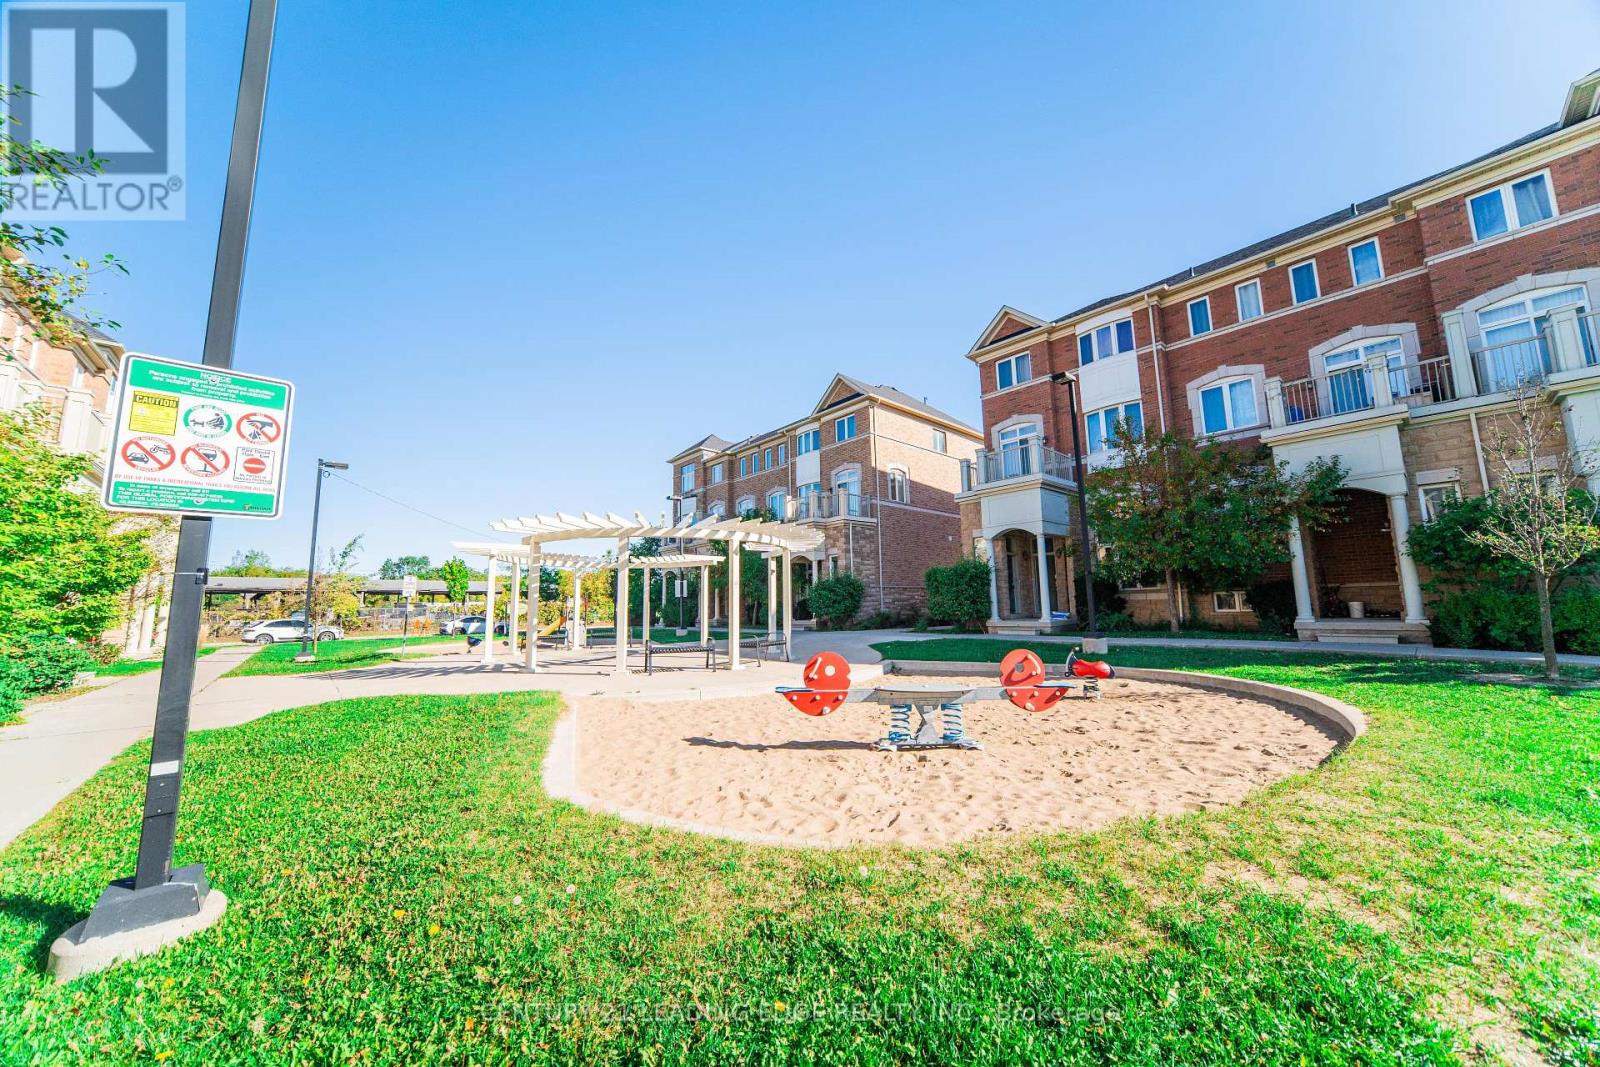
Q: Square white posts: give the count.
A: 10